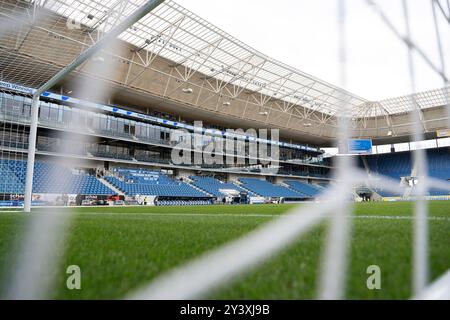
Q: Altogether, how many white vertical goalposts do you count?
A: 1